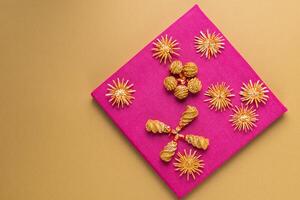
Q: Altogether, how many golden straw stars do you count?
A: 7